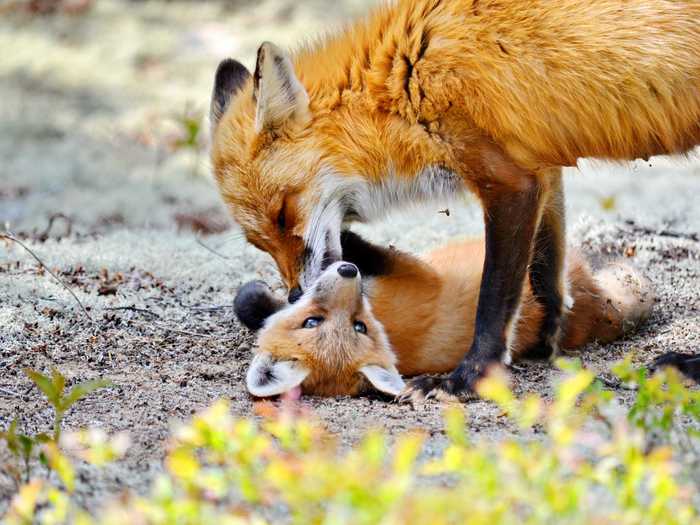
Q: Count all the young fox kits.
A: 1